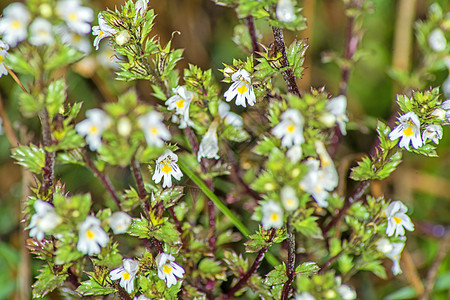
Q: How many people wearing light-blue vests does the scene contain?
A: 0